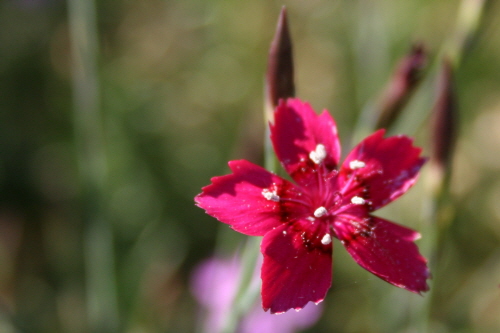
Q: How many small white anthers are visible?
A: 6